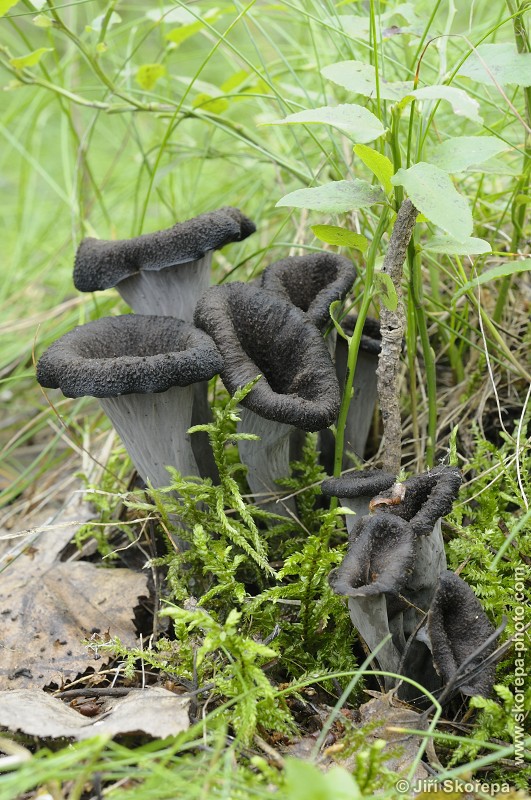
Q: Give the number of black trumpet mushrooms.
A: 9